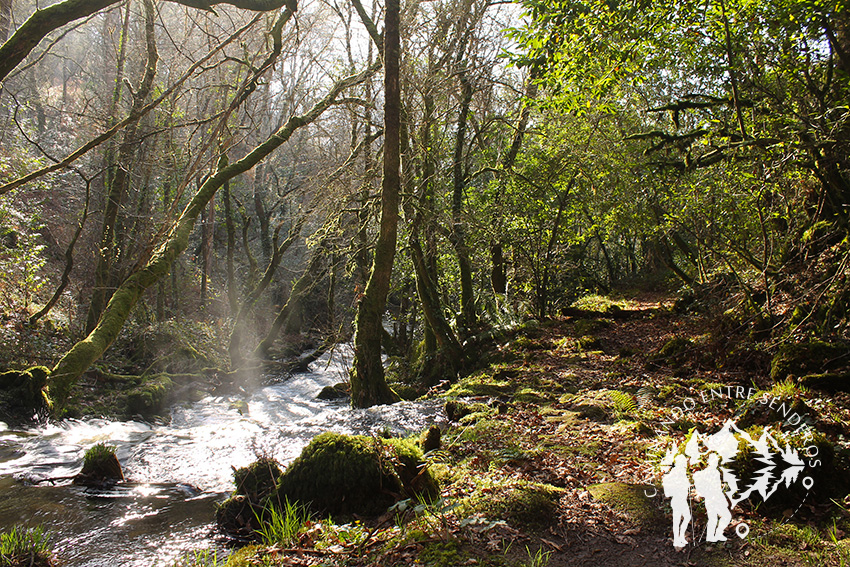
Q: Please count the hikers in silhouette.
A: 2